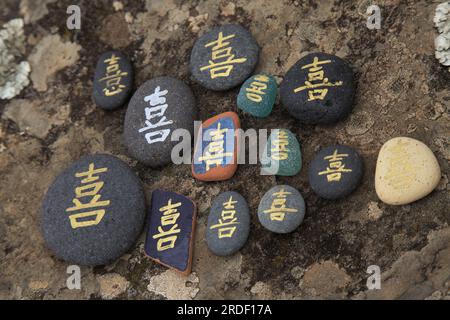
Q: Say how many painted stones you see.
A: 13